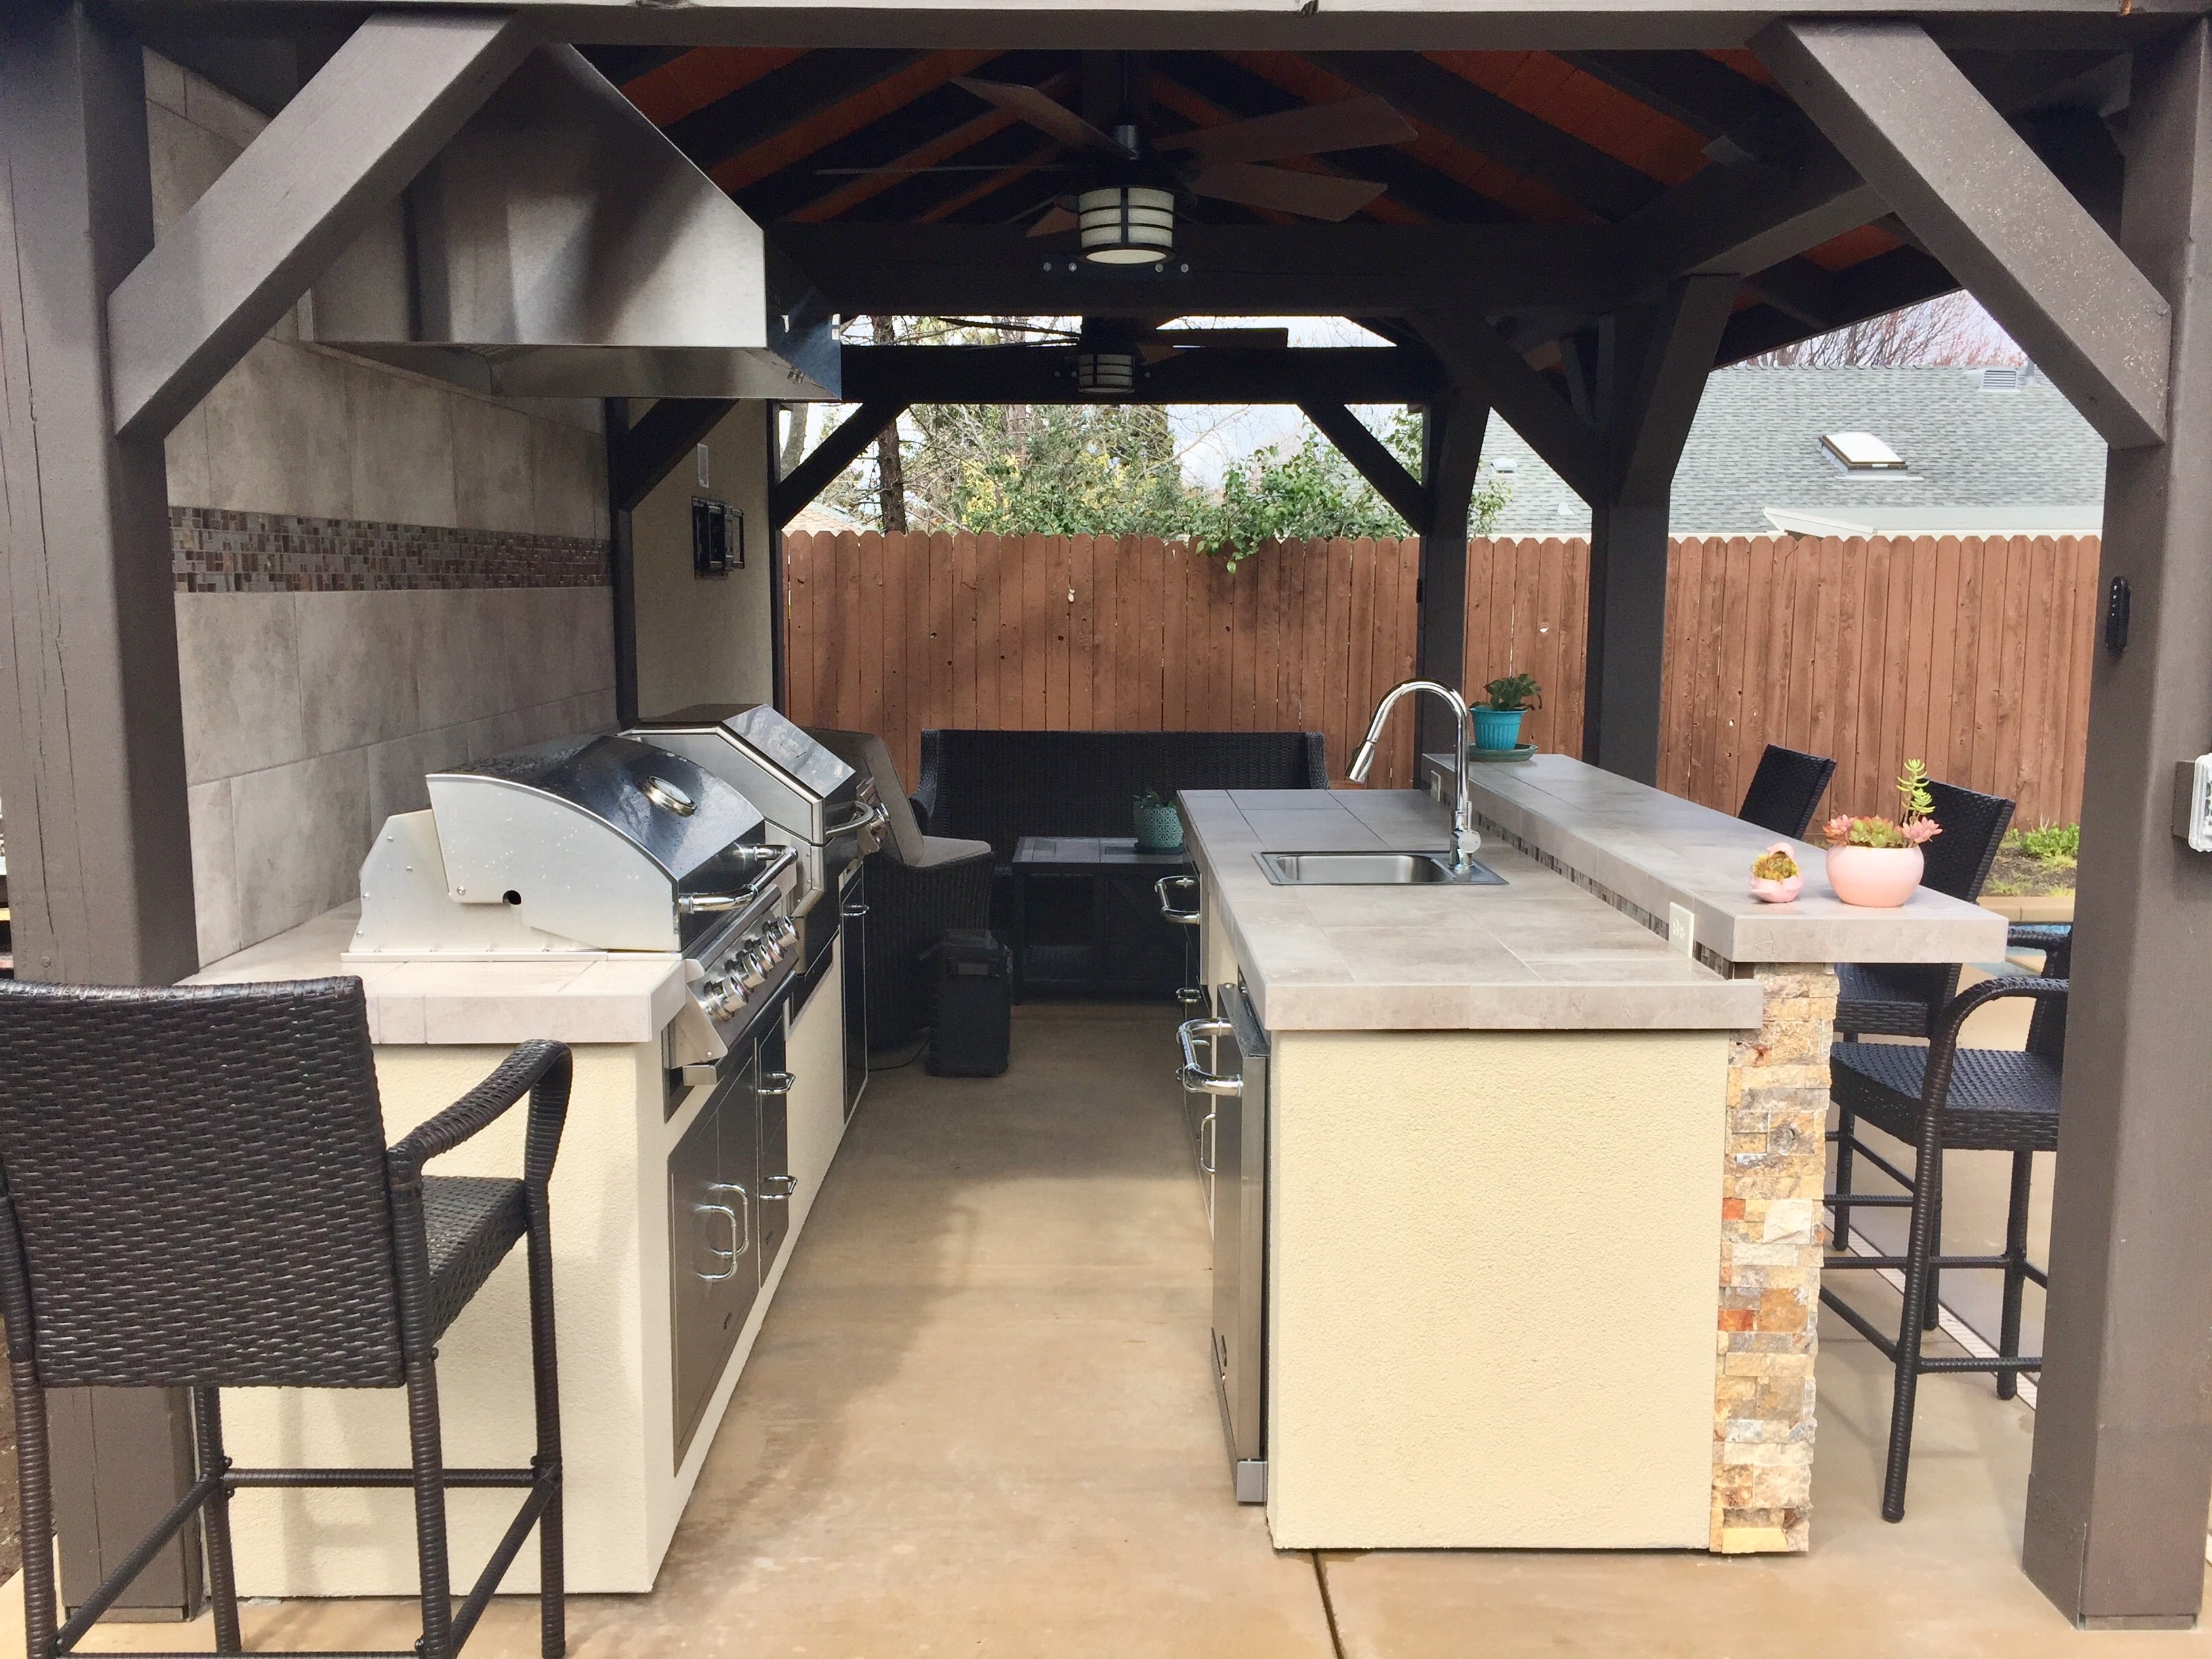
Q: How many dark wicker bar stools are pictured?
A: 4